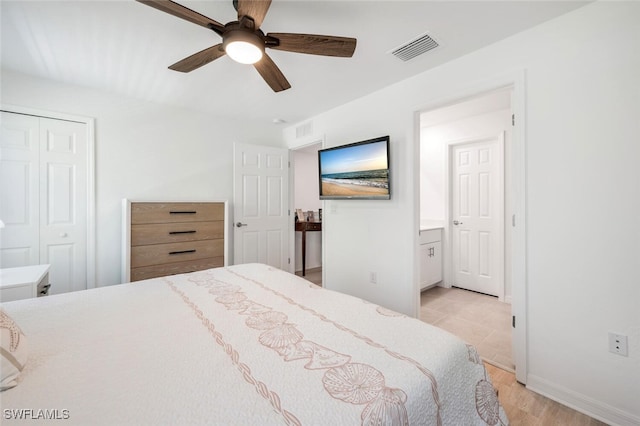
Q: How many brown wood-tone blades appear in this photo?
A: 5